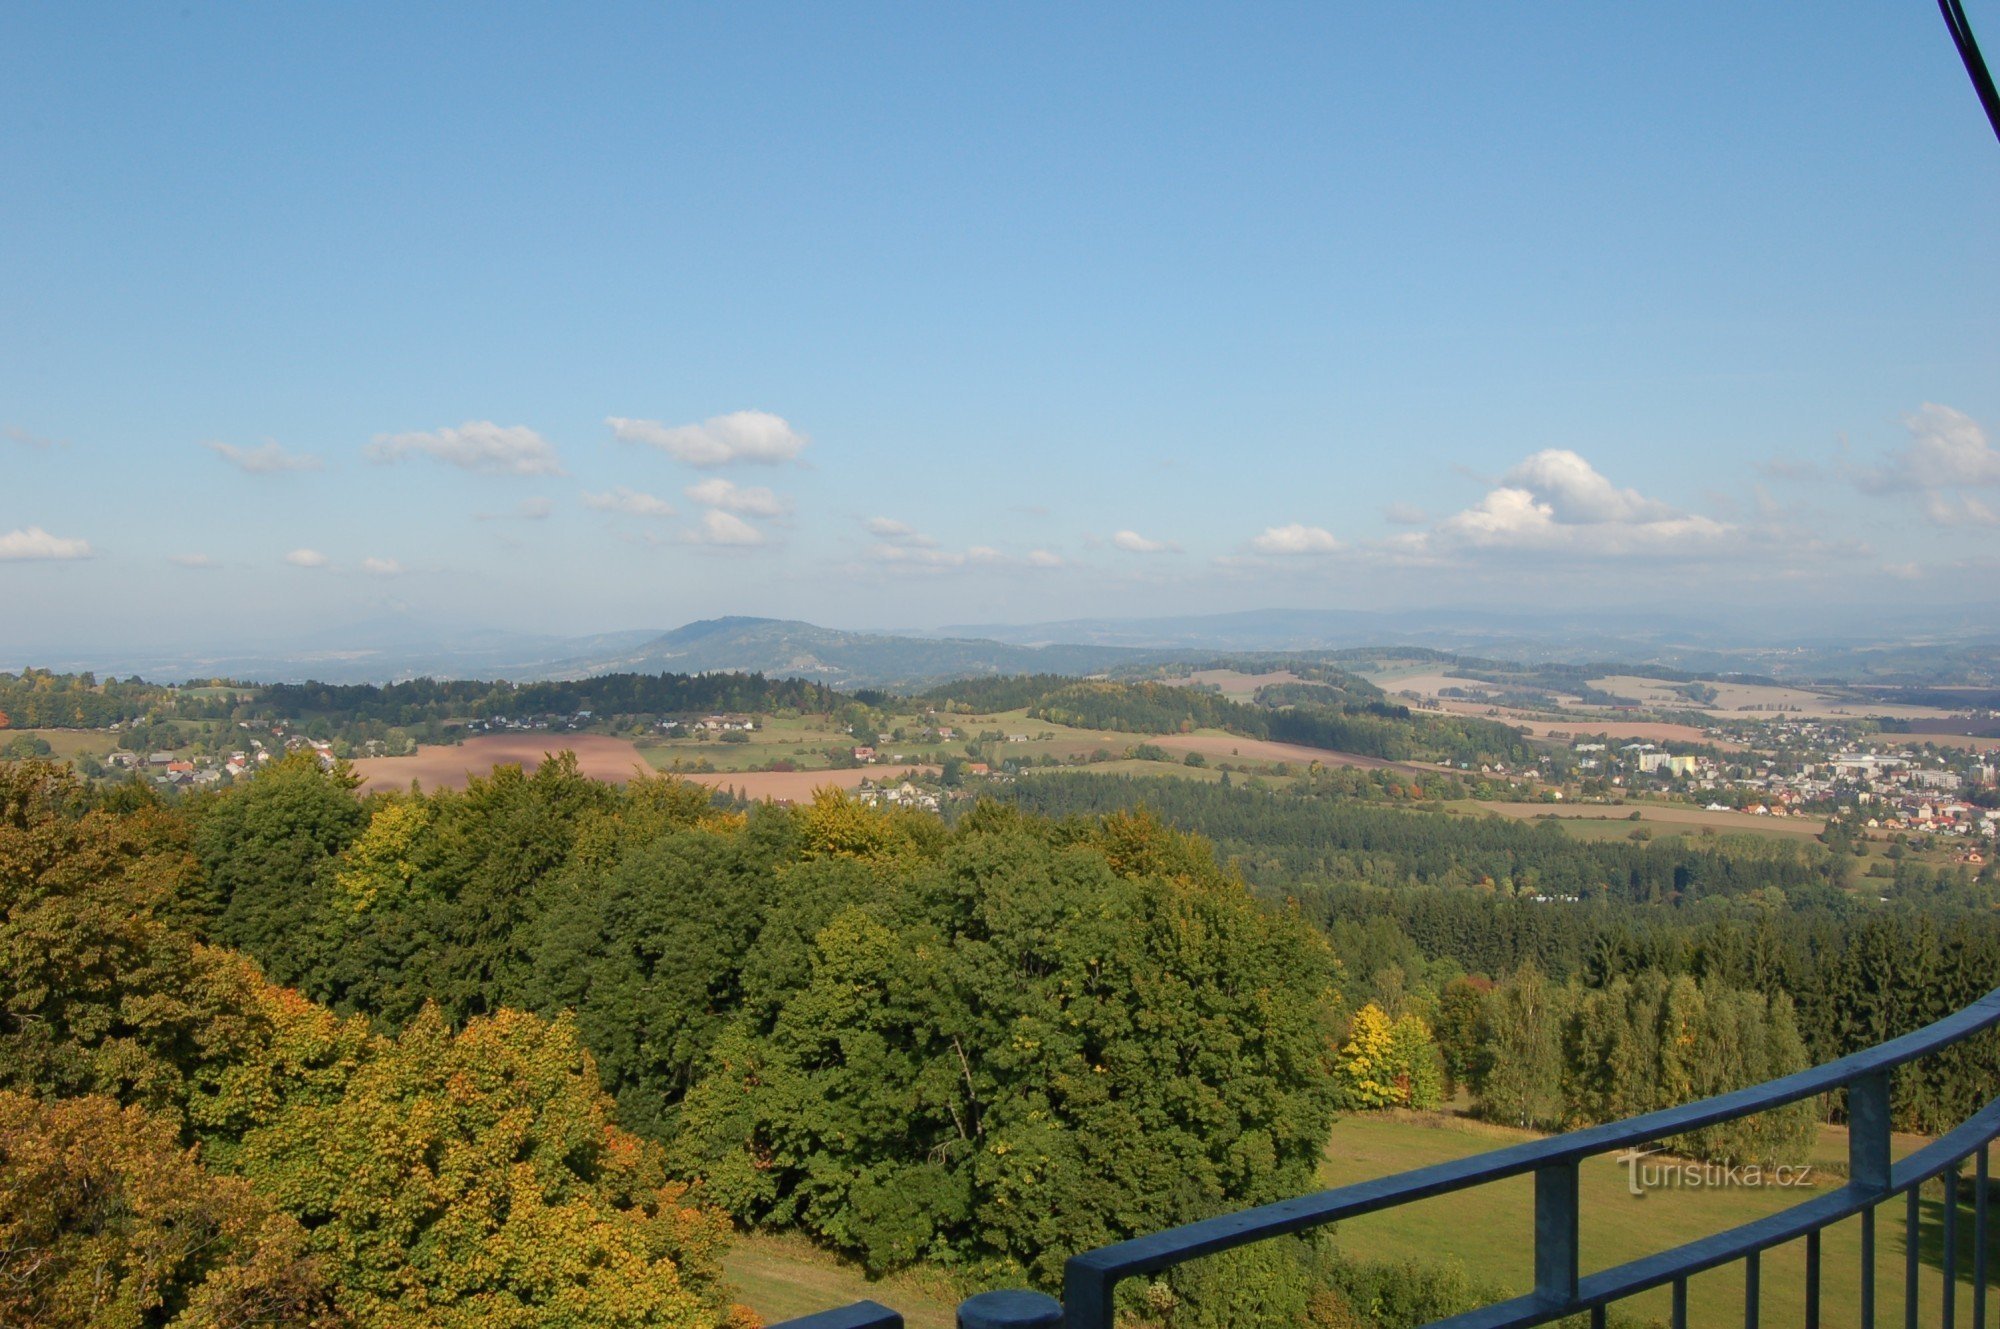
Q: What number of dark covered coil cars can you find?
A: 0